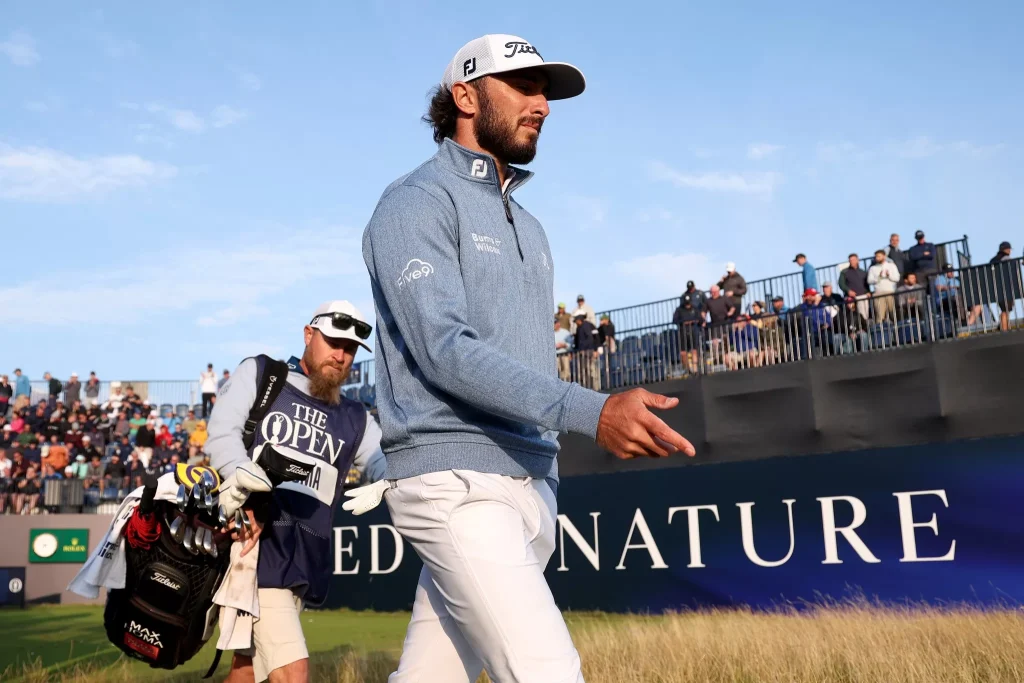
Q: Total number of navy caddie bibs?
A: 1